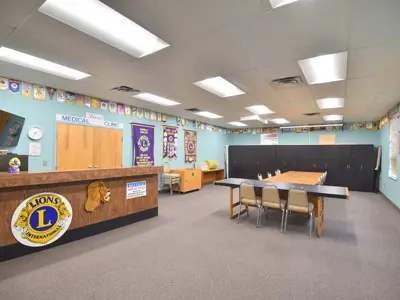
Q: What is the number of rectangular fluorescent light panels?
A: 12